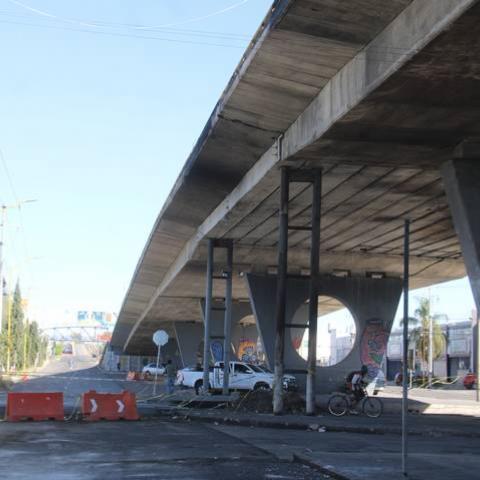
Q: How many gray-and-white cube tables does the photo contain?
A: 0